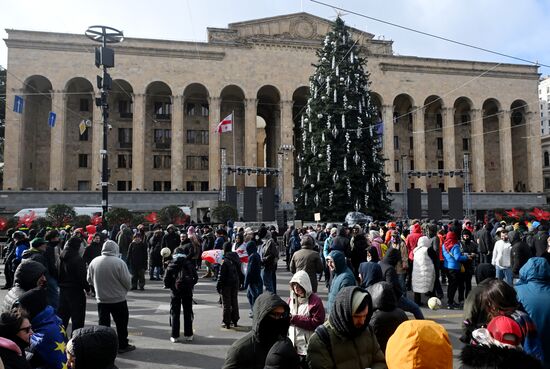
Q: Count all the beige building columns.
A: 14